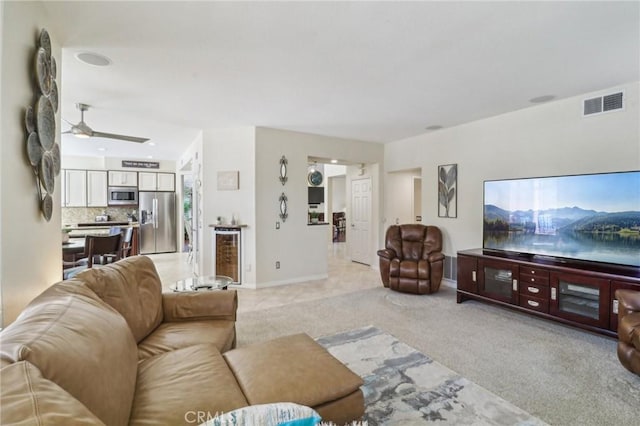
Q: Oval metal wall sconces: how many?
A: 2